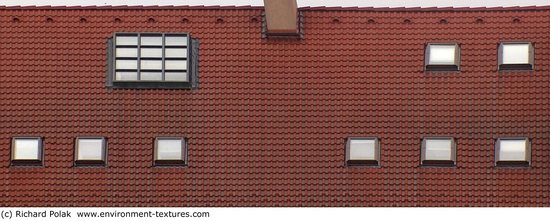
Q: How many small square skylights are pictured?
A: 8